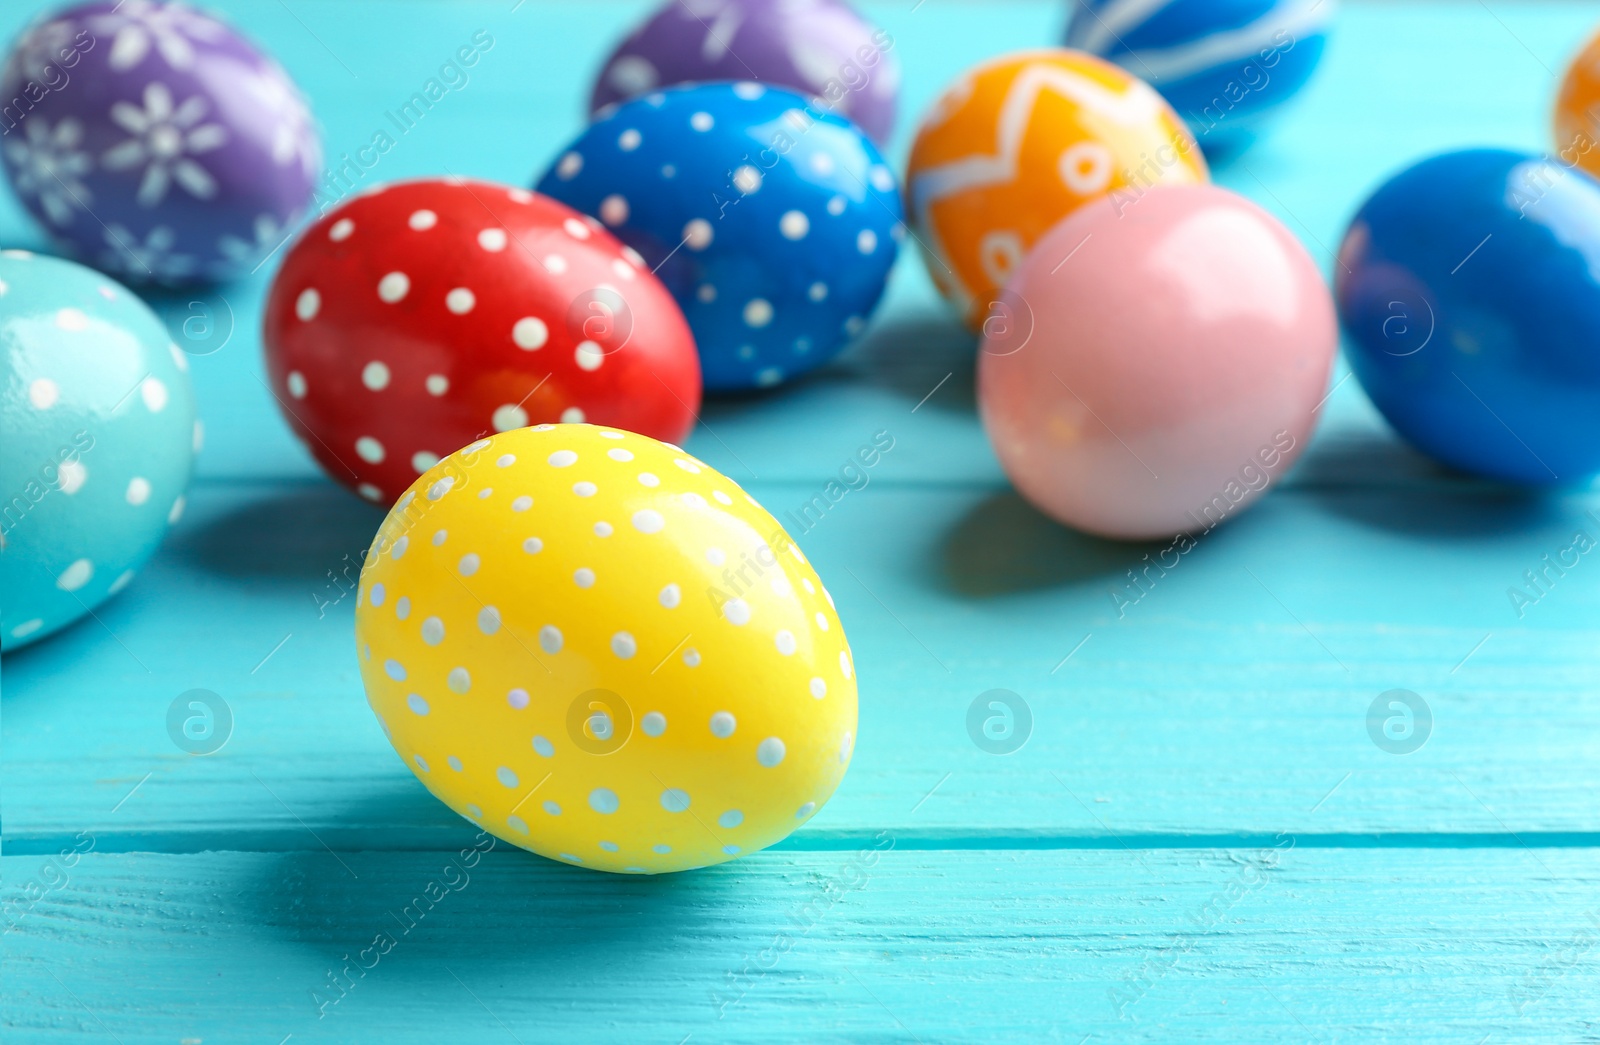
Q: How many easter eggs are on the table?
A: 11